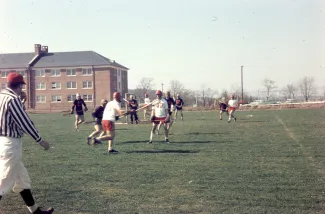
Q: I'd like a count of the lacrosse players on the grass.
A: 10